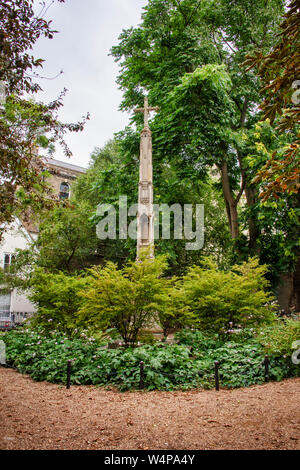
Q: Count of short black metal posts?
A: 4